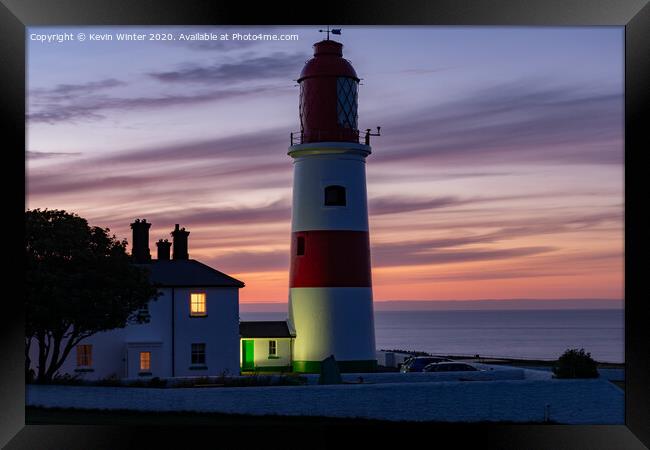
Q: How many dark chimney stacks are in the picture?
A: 3